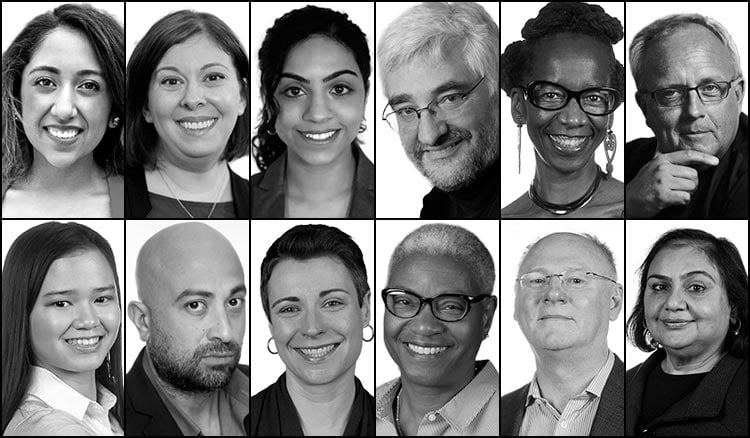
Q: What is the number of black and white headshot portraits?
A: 12